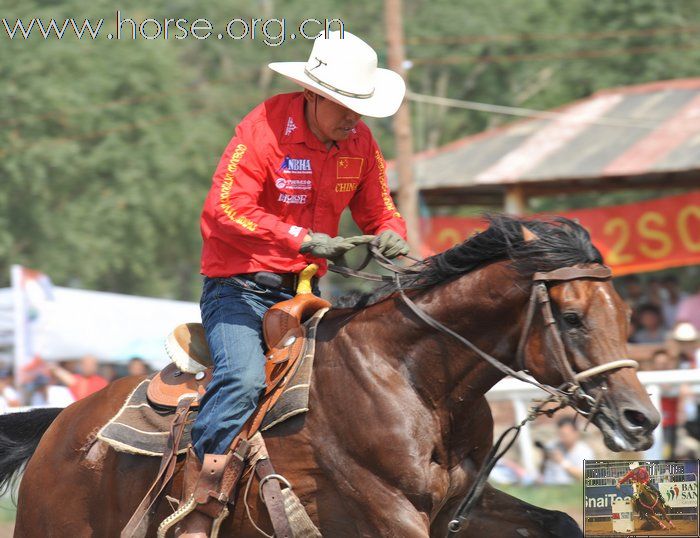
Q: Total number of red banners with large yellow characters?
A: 1